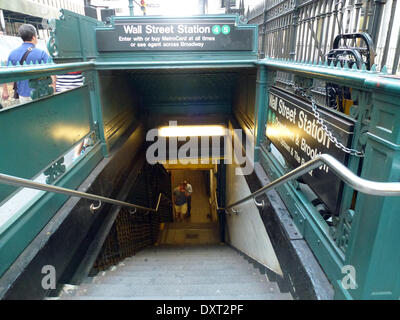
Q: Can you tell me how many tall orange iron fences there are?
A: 0